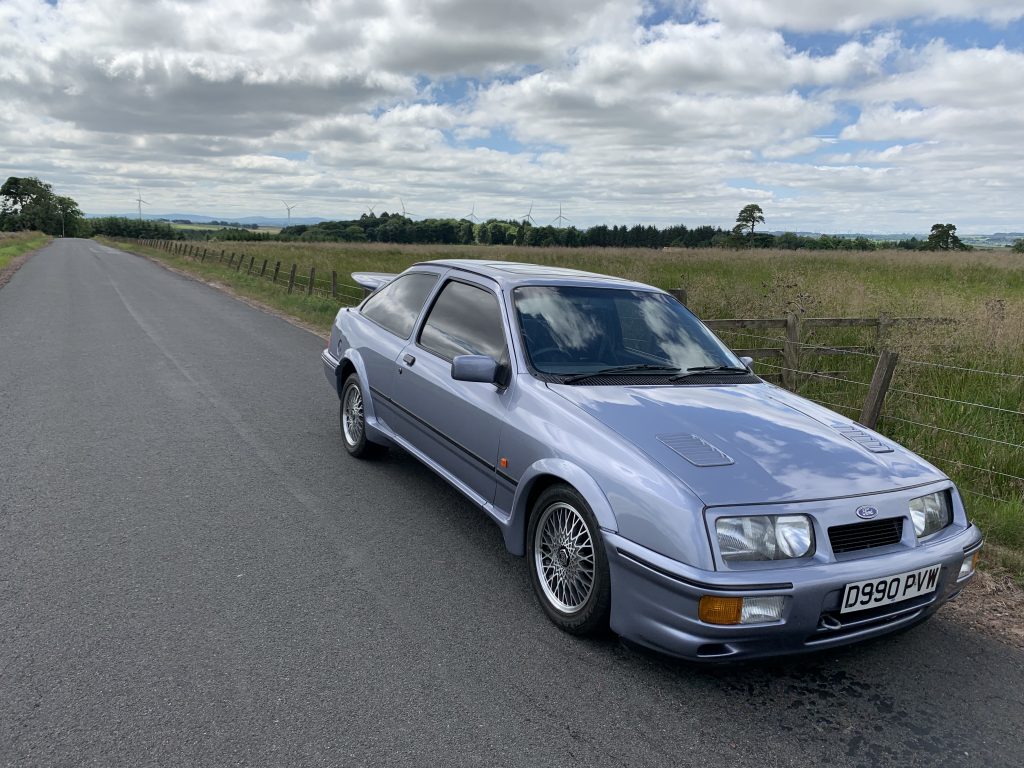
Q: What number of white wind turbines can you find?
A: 7